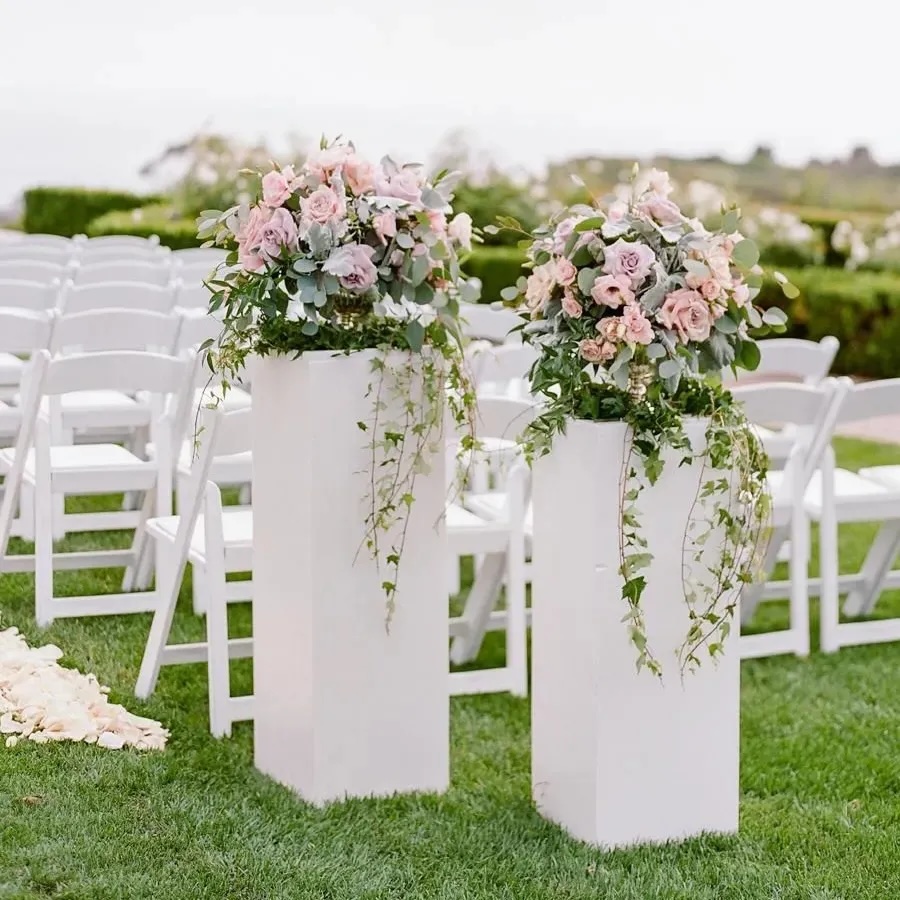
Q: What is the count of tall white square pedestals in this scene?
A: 2